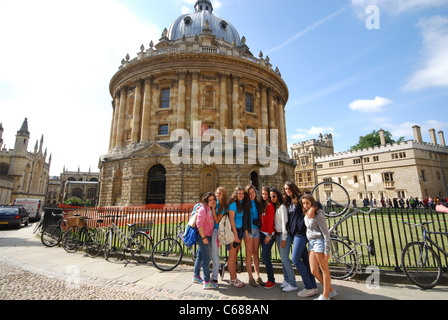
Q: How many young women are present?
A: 8